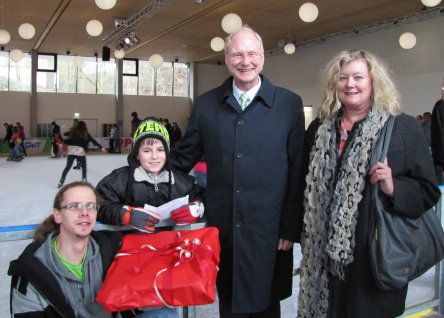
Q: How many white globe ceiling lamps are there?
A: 14